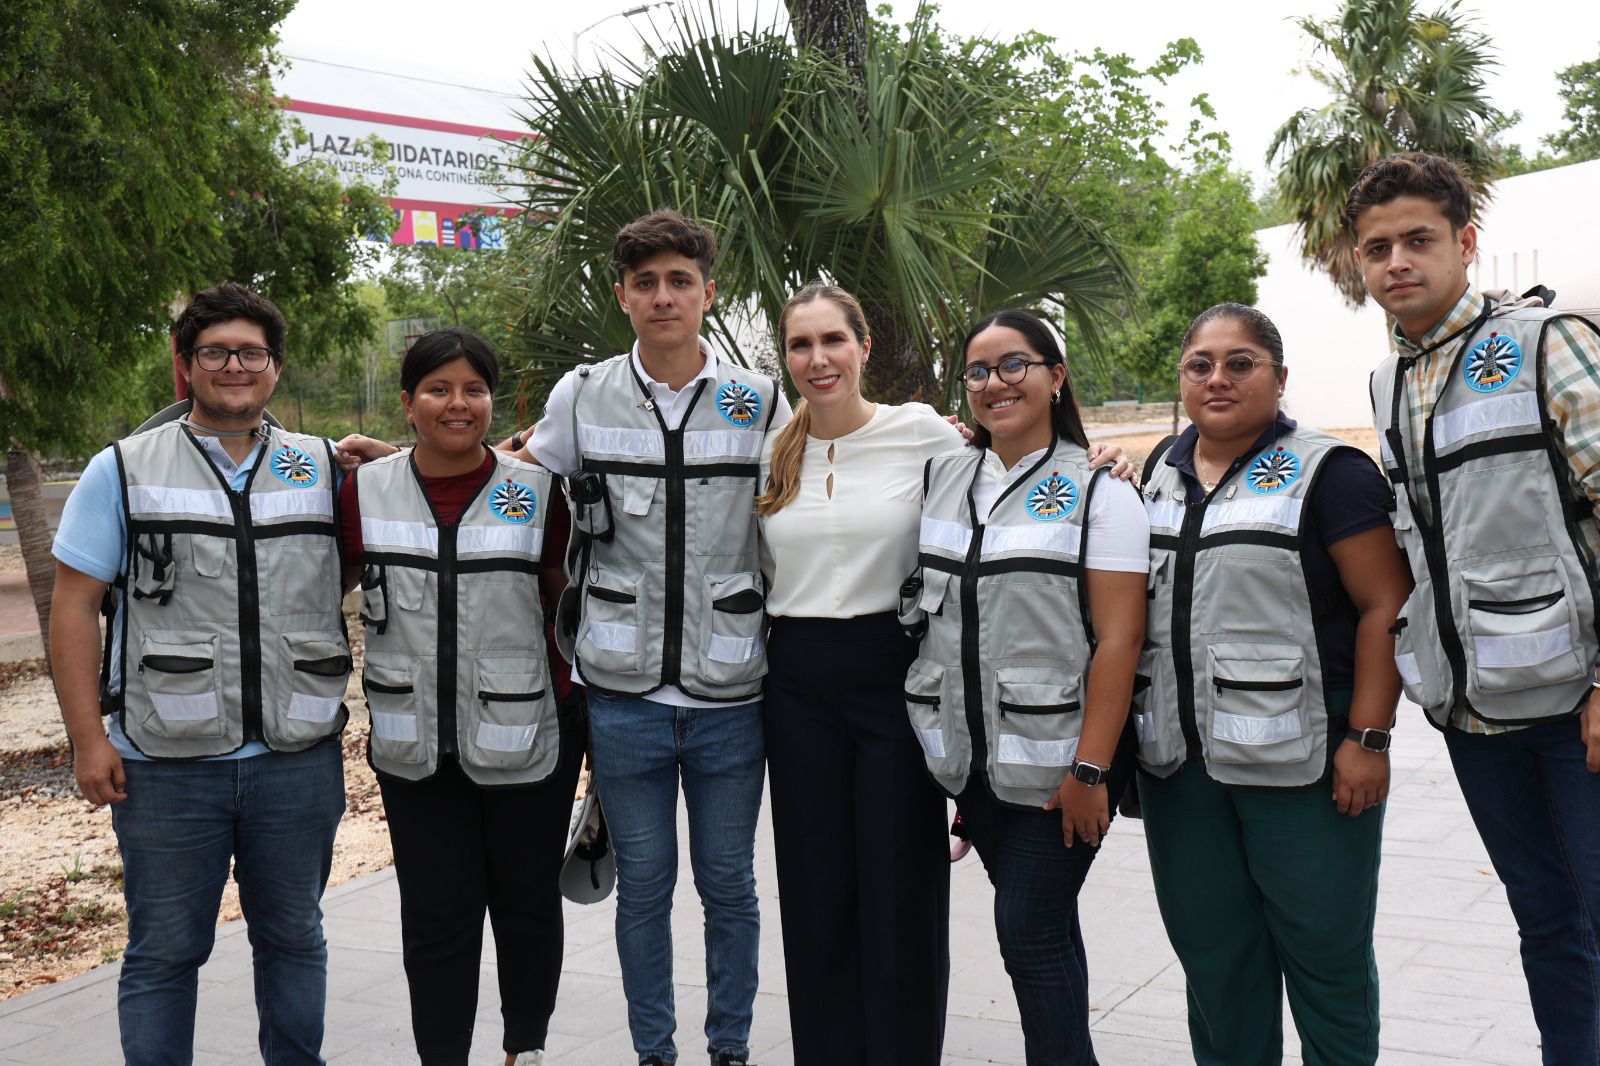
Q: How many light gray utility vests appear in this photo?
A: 6